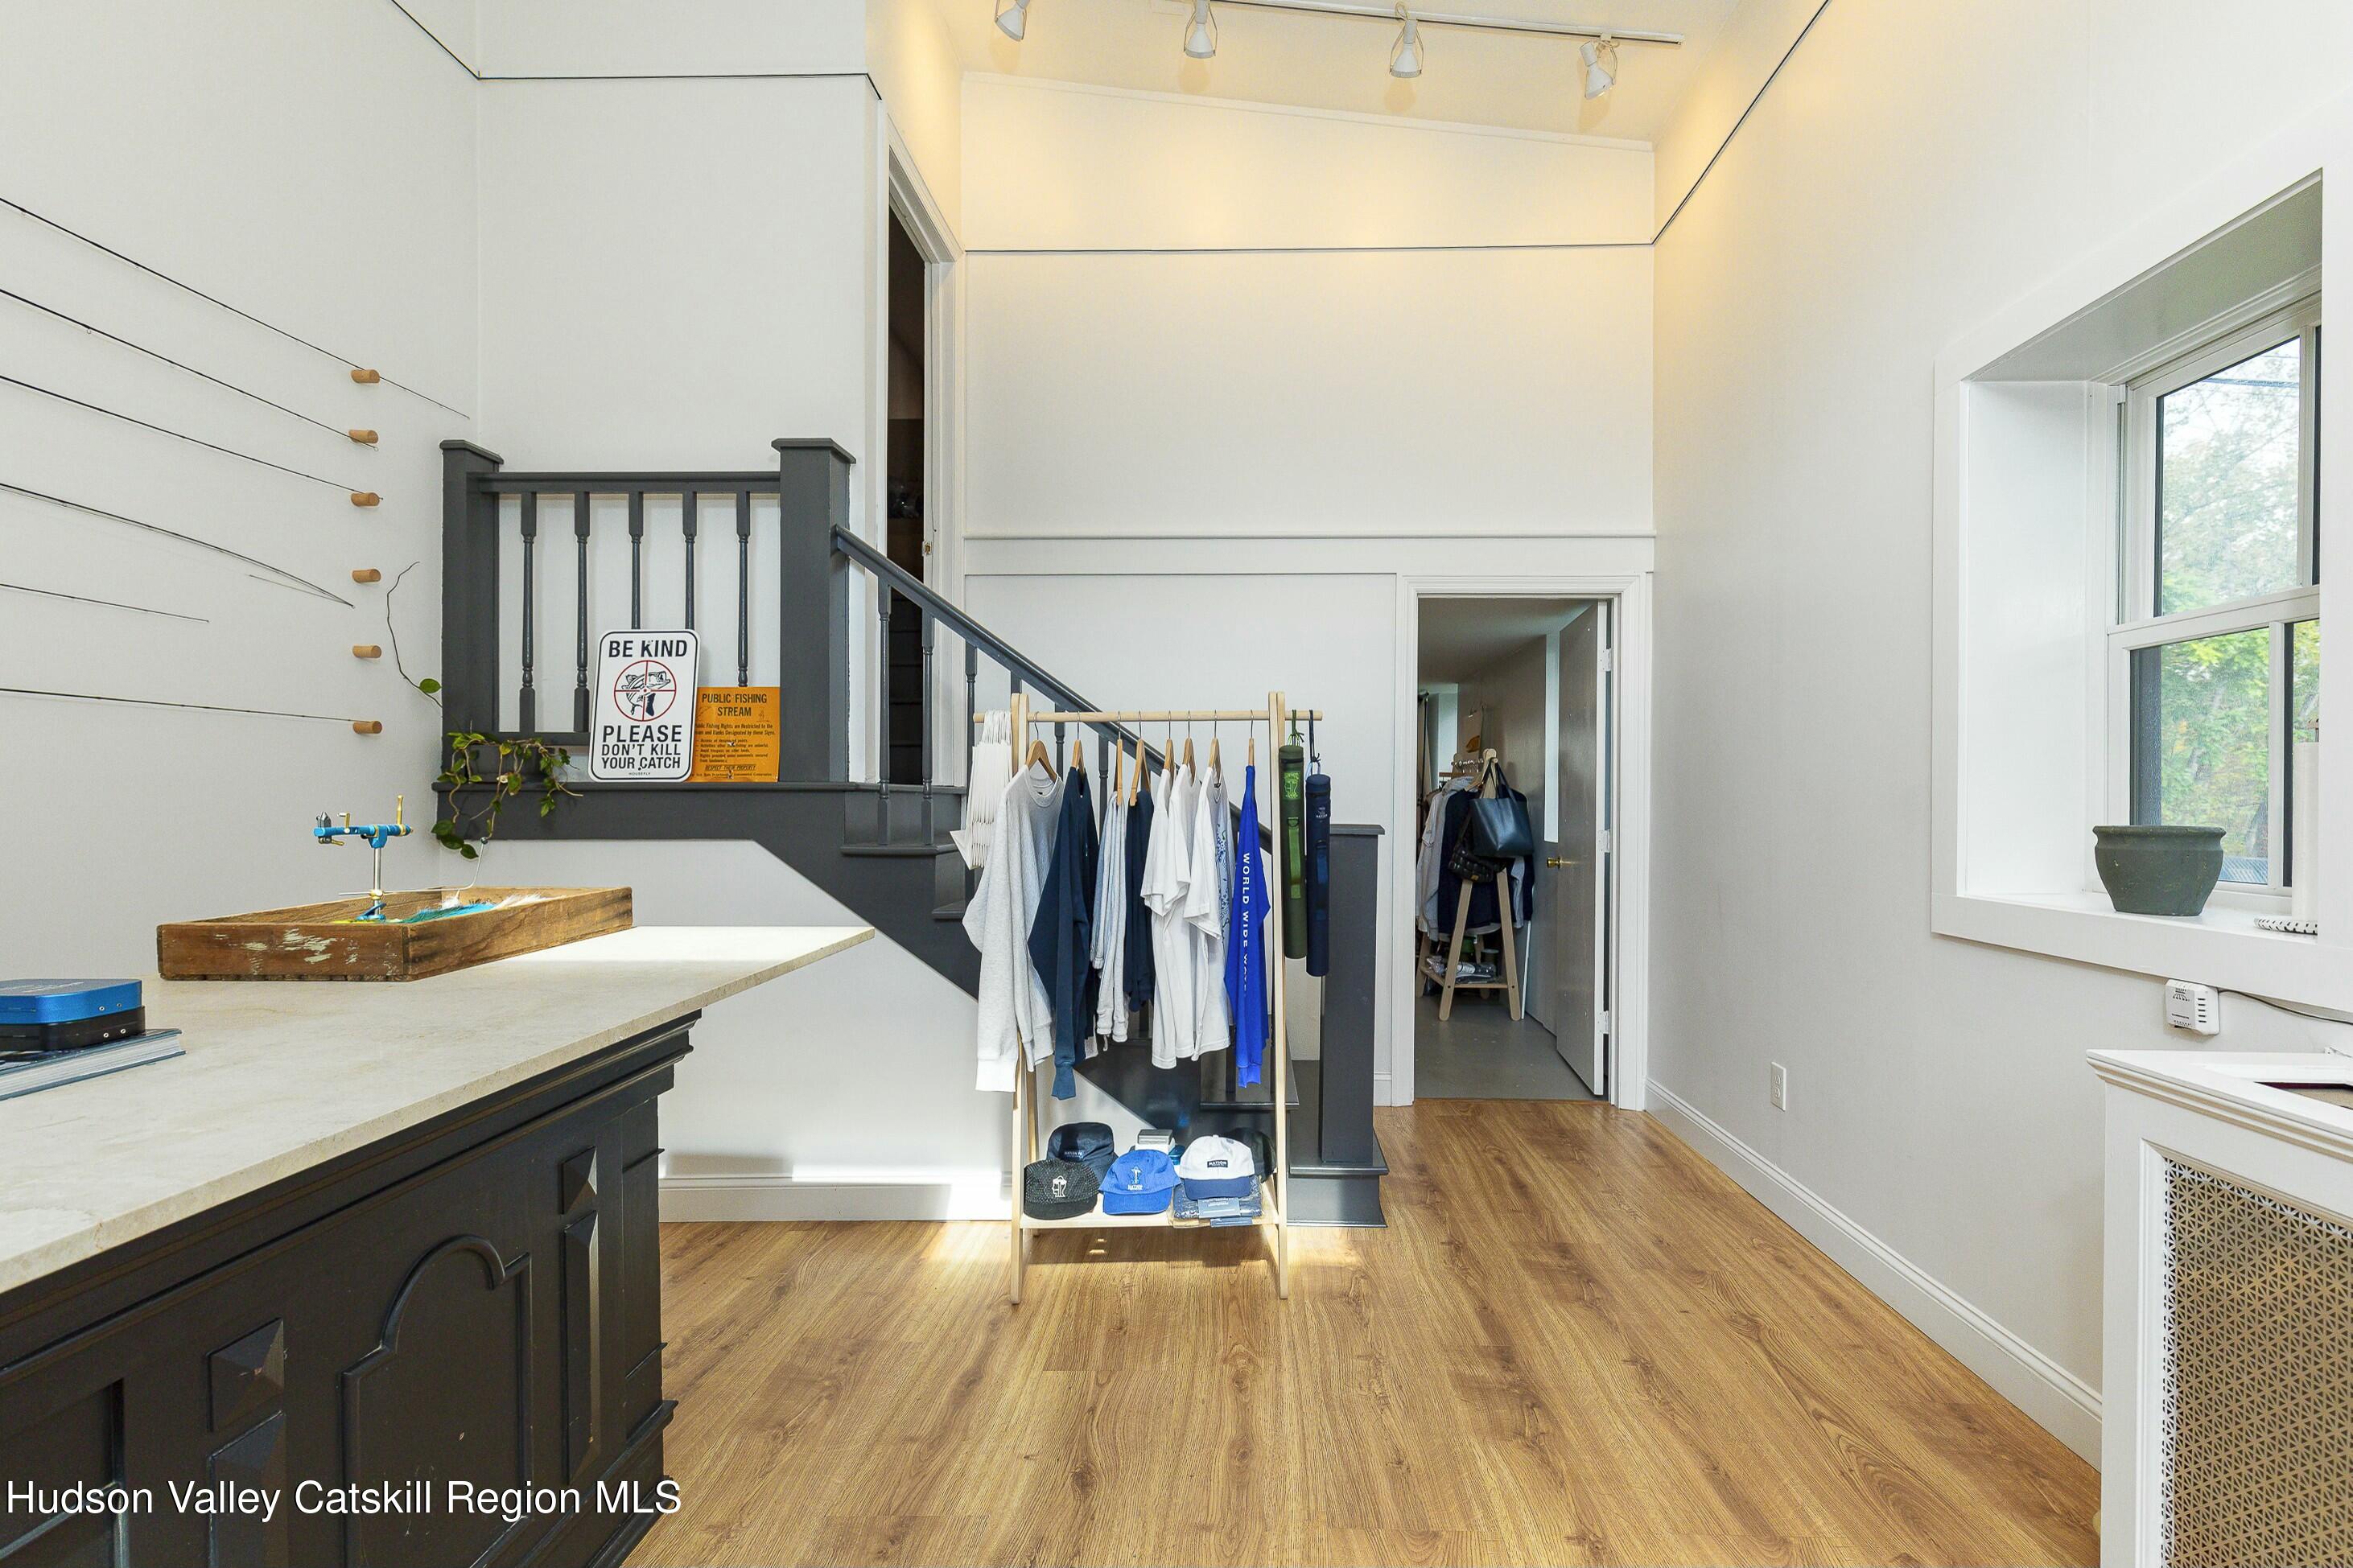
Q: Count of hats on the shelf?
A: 5